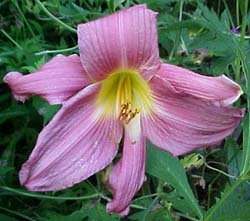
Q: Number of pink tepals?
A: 6